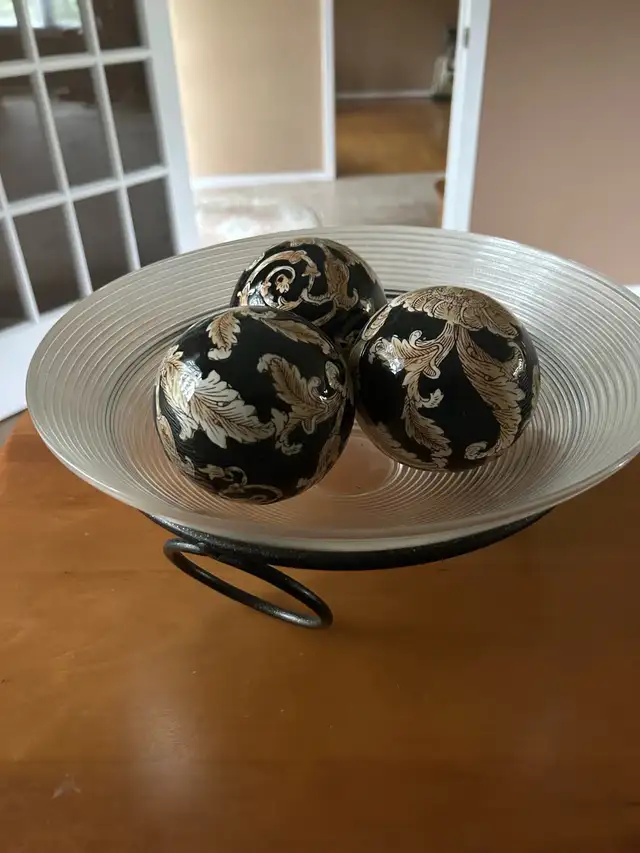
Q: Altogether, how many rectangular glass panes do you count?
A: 10